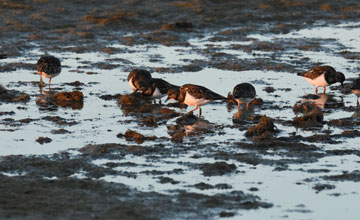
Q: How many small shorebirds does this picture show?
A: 7